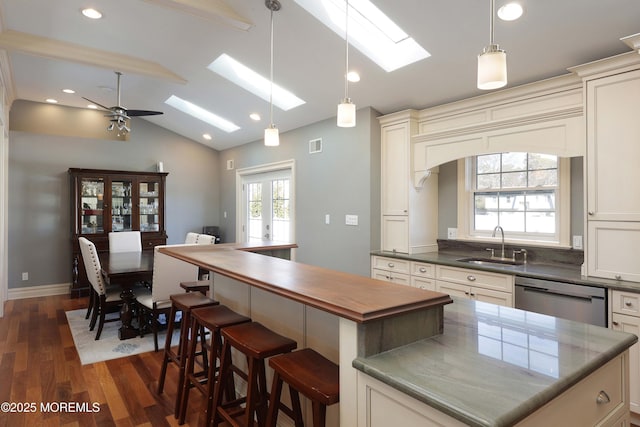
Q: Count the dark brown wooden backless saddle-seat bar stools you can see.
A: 5